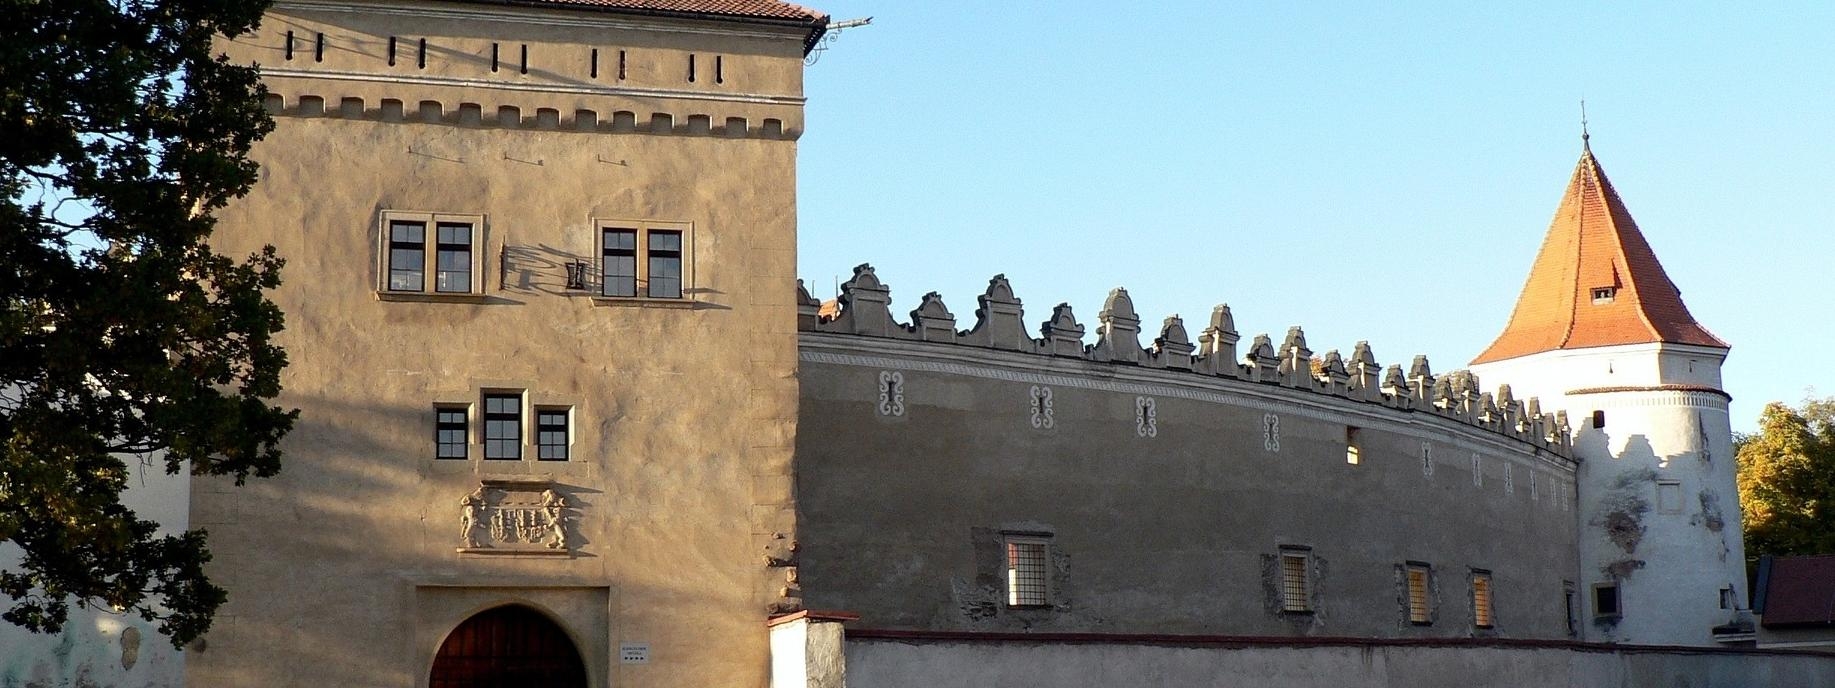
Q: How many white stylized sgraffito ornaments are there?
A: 10